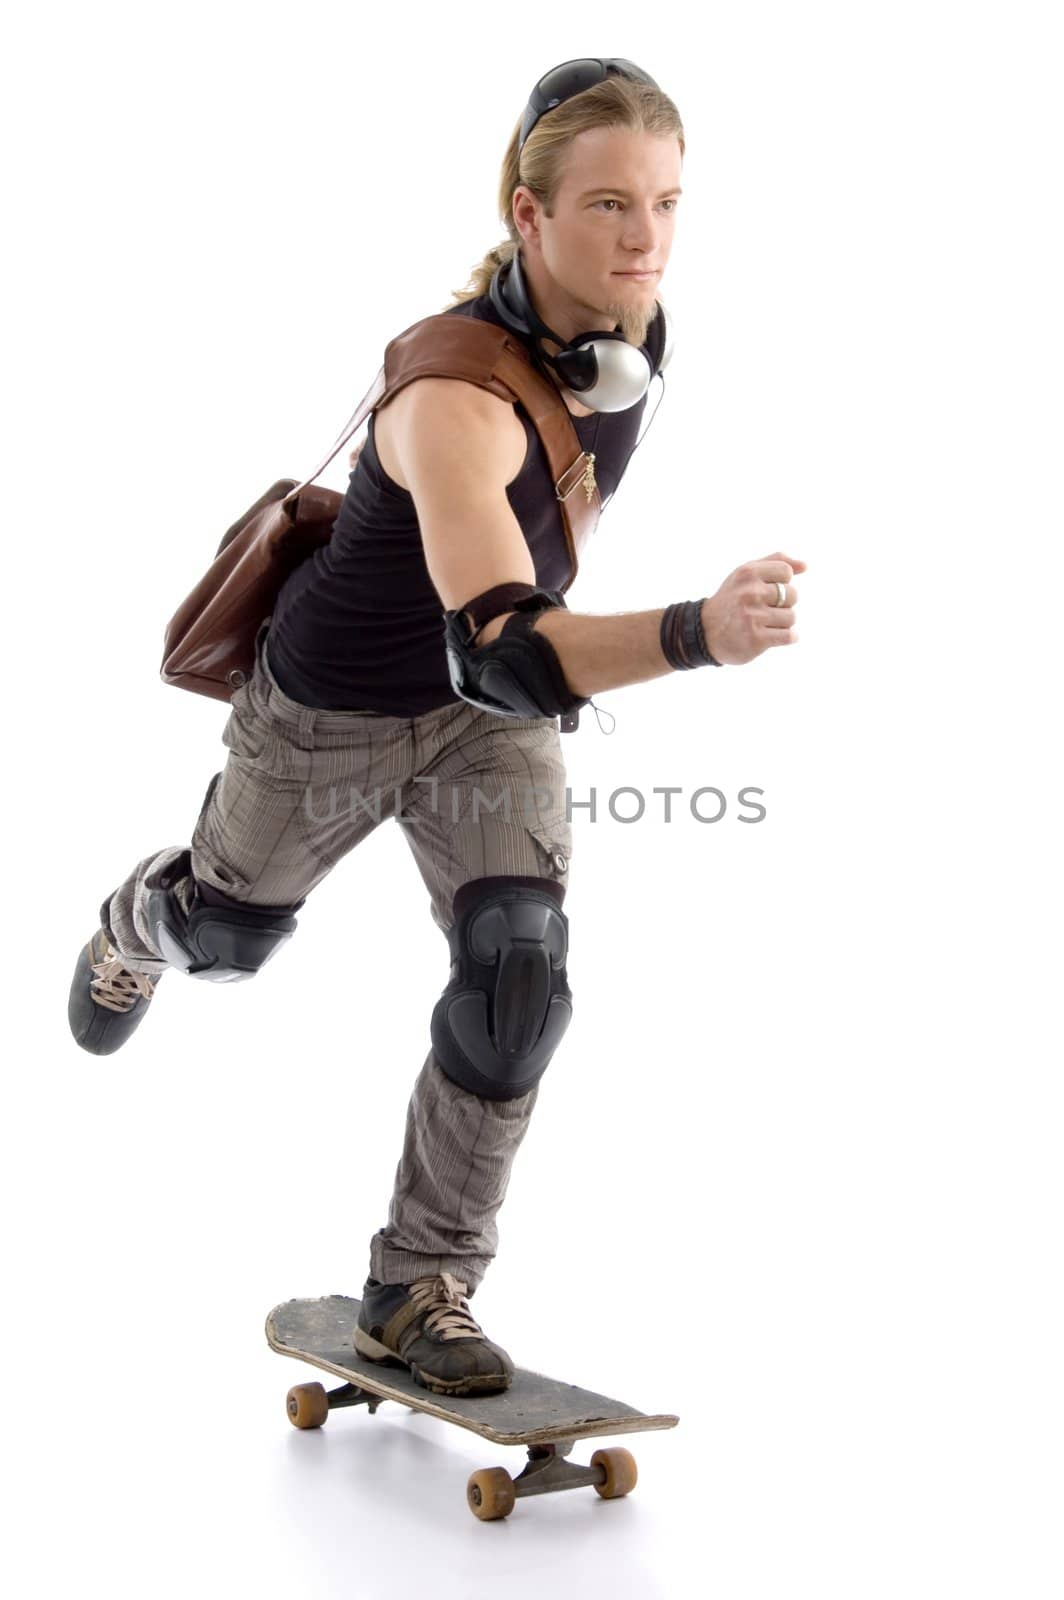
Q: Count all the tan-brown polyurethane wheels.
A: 3